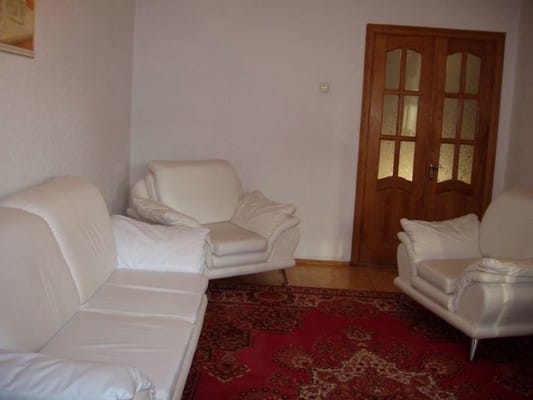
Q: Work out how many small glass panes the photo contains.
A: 12